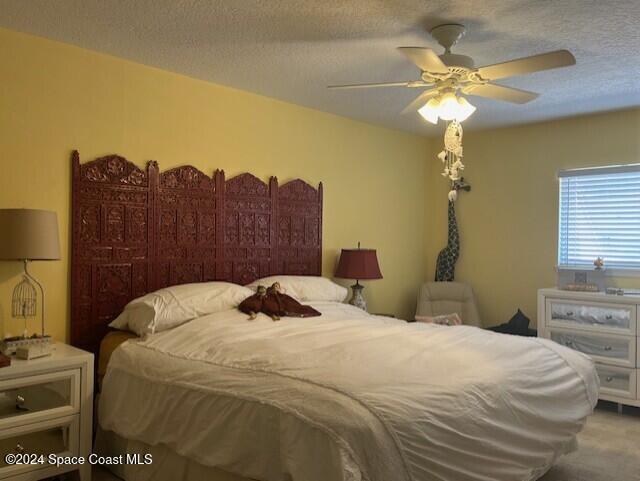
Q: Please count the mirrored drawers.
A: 5